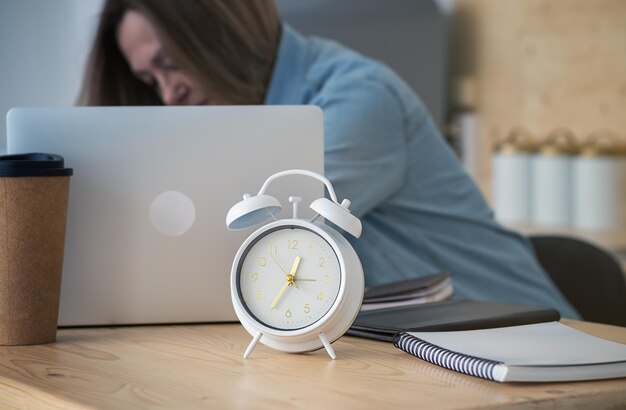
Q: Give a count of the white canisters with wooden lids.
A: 3